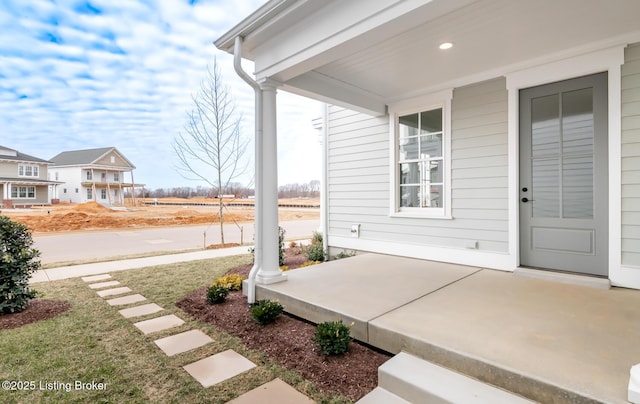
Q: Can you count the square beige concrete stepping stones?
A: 9